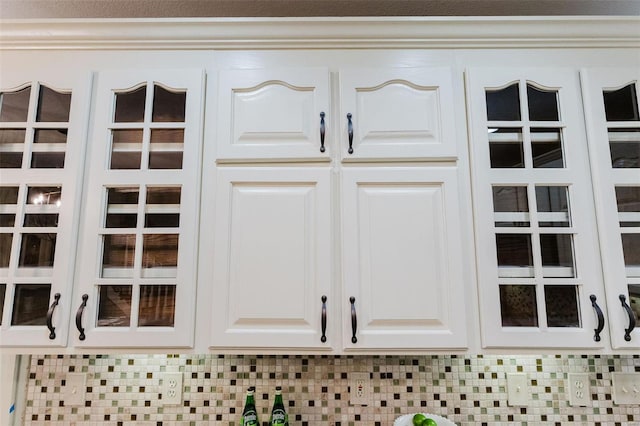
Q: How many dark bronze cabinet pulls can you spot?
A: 8